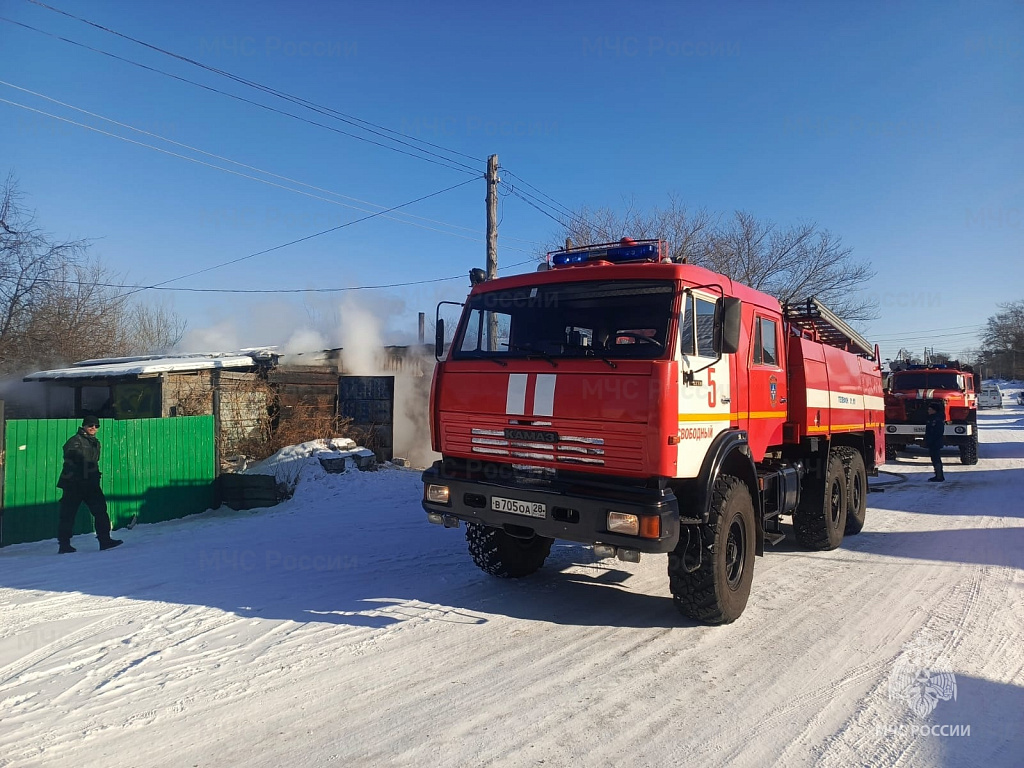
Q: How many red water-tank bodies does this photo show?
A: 1